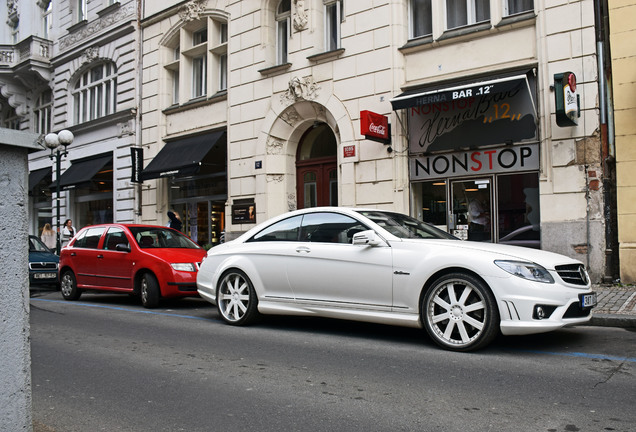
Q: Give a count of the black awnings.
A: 4